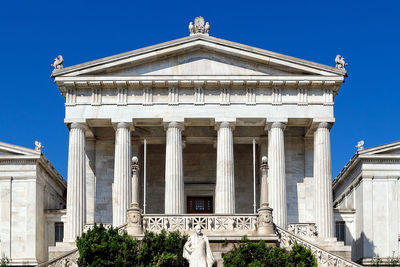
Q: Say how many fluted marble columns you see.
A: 6